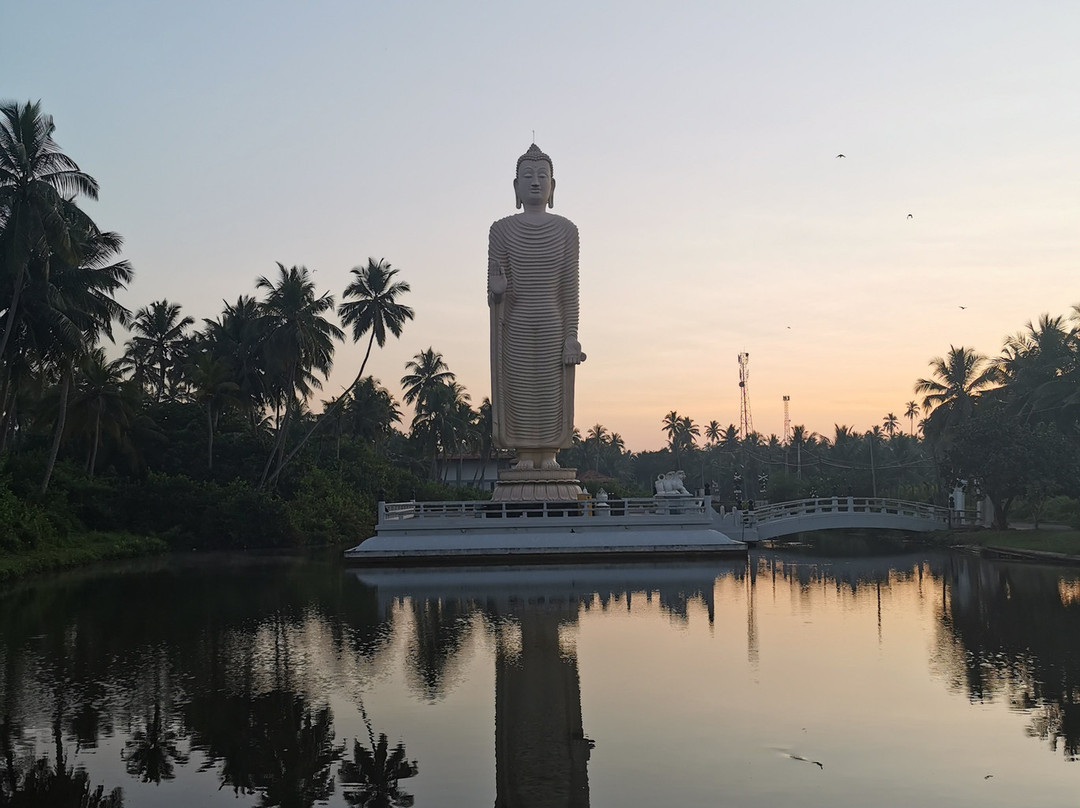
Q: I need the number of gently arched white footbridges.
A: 1